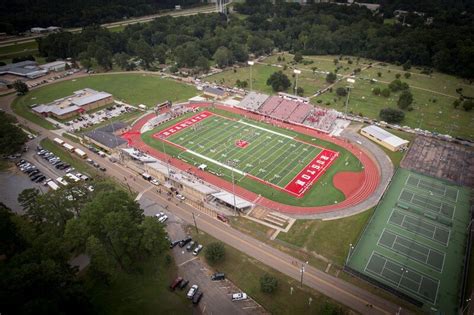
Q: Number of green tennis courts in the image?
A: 5